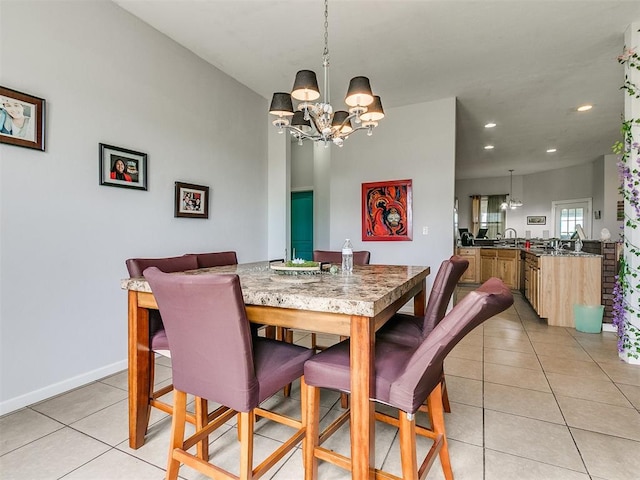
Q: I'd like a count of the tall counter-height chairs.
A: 6